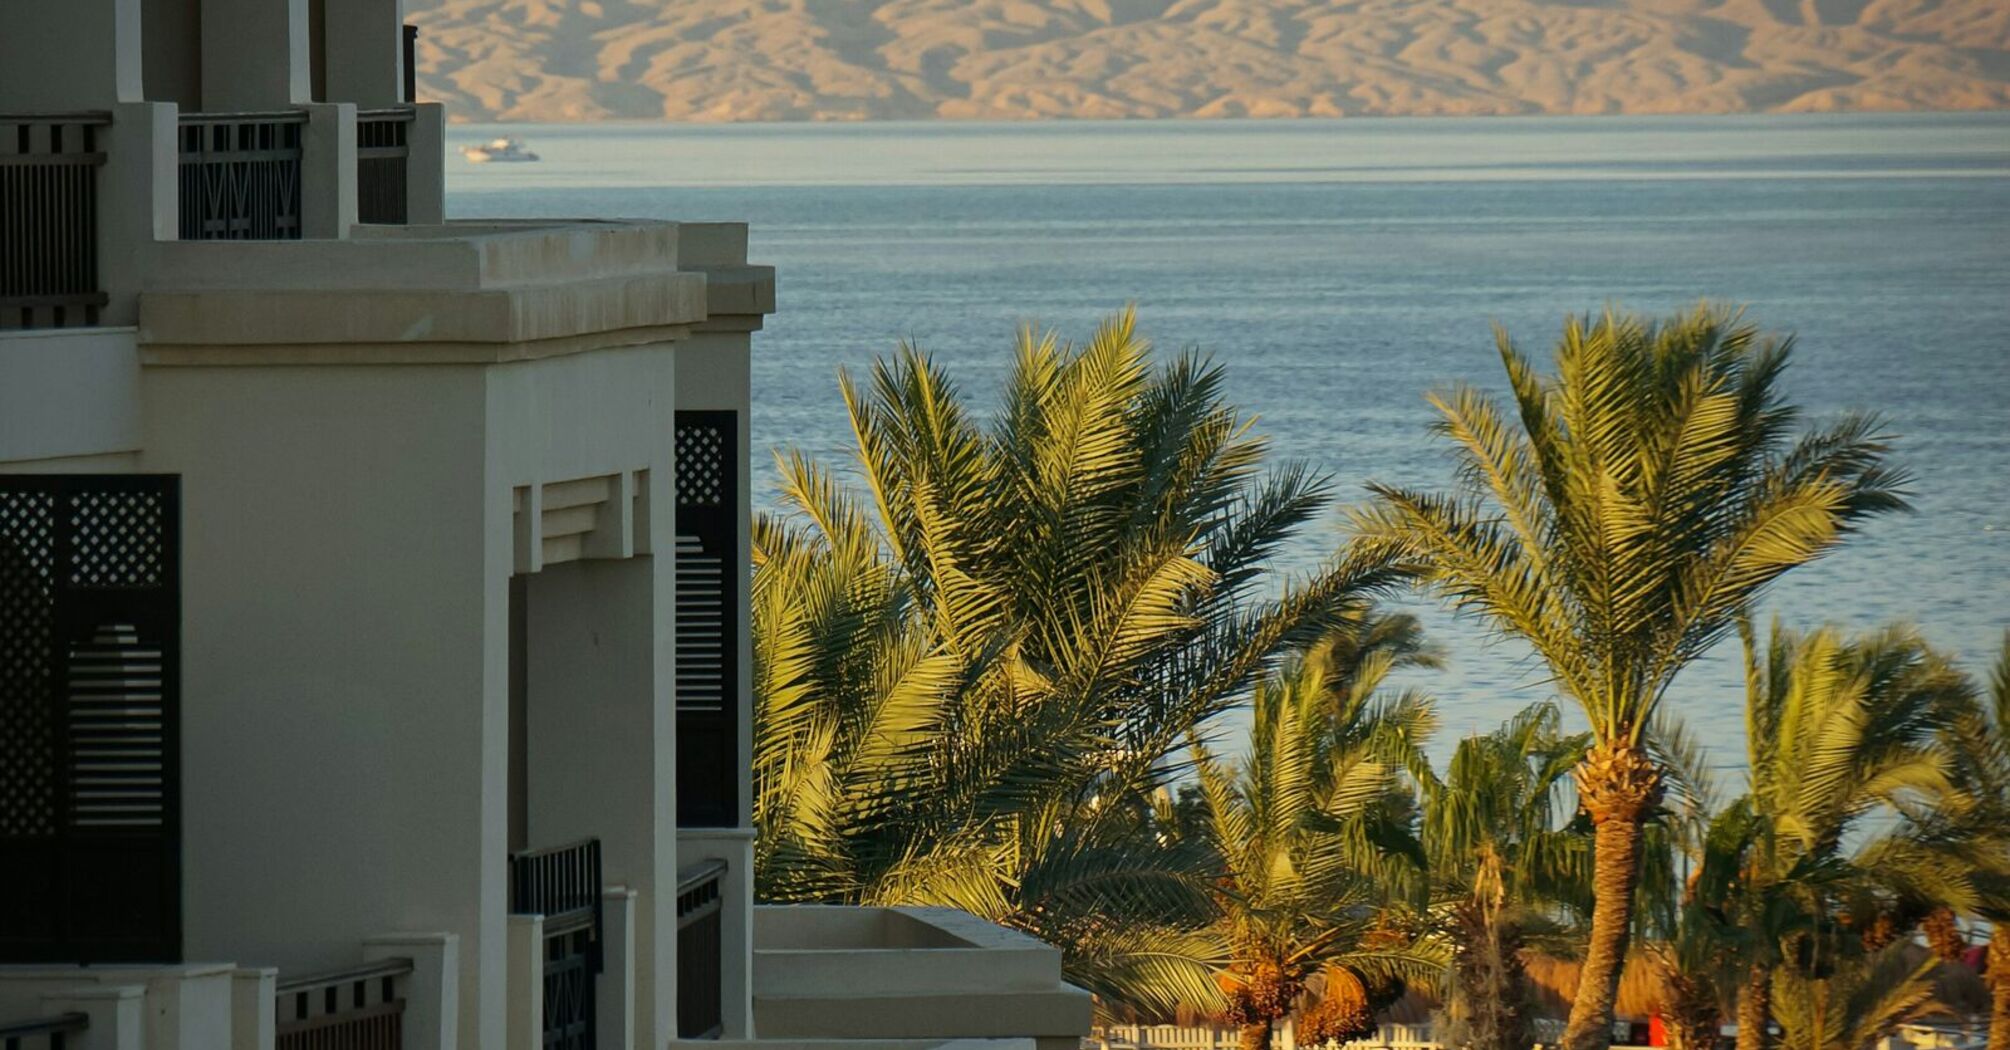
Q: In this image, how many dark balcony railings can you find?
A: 7